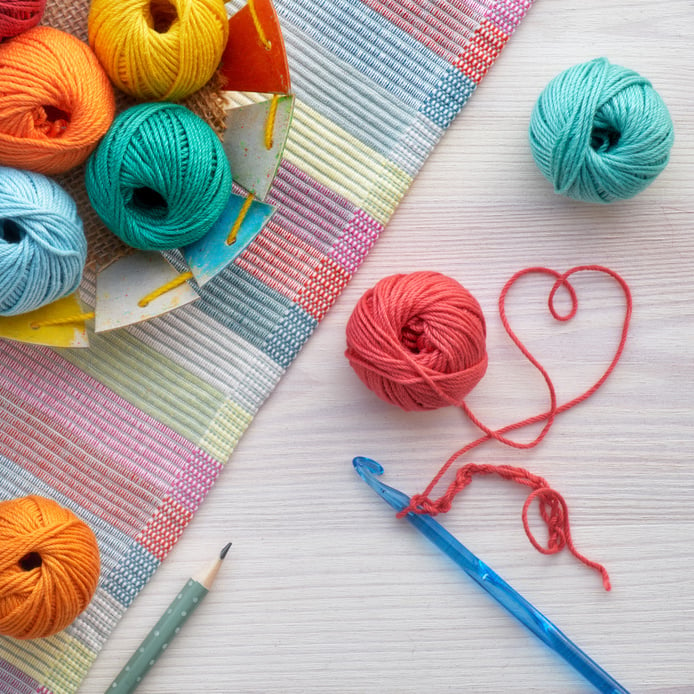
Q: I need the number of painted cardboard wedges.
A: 5